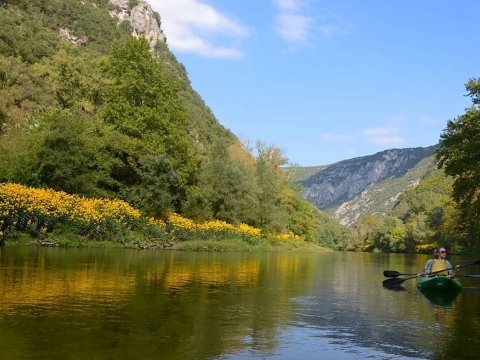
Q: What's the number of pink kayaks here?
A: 0